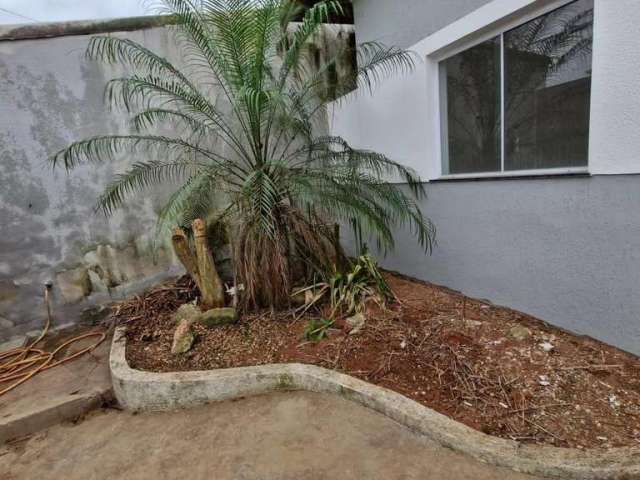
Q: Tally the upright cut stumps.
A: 2